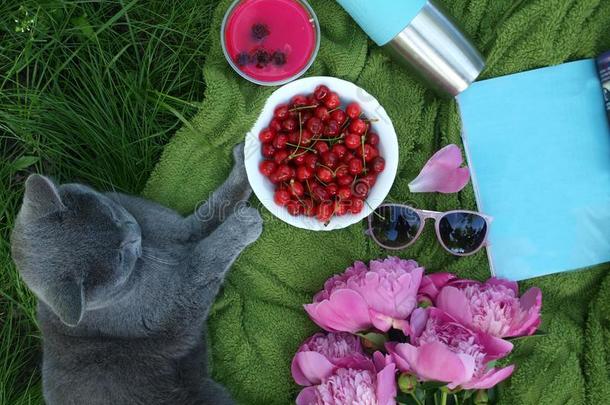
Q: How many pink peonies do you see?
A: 5